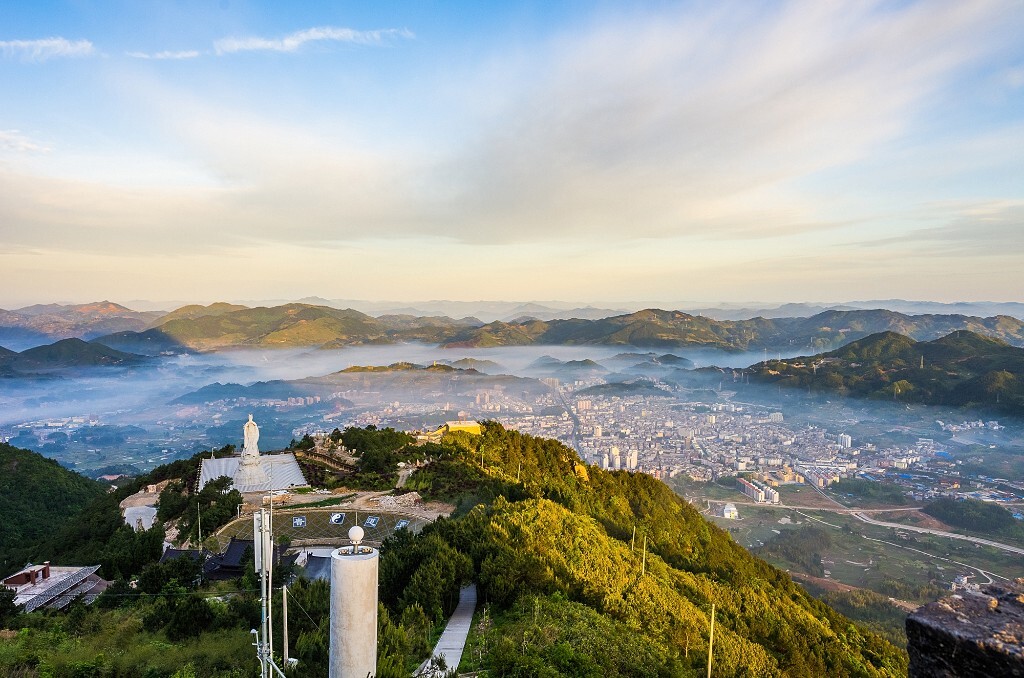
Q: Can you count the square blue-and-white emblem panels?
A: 4